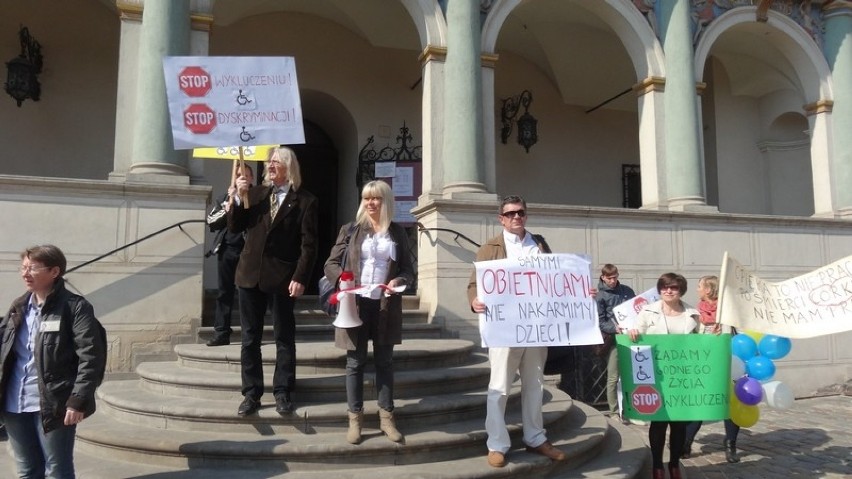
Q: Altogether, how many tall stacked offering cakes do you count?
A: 0